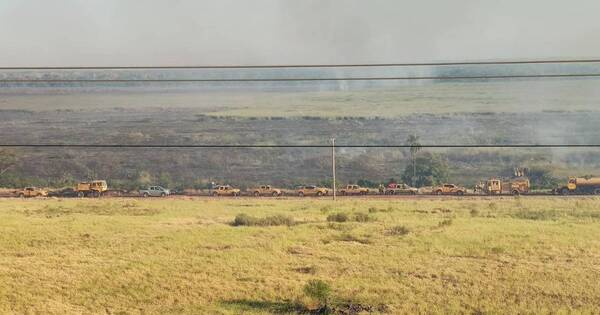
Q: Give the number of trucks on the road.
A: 11